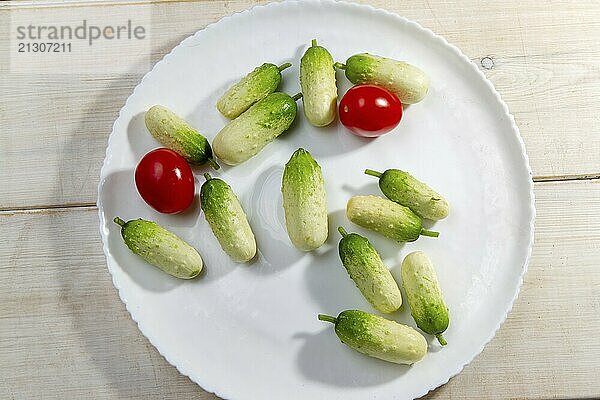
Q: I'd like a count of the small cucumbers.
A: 13